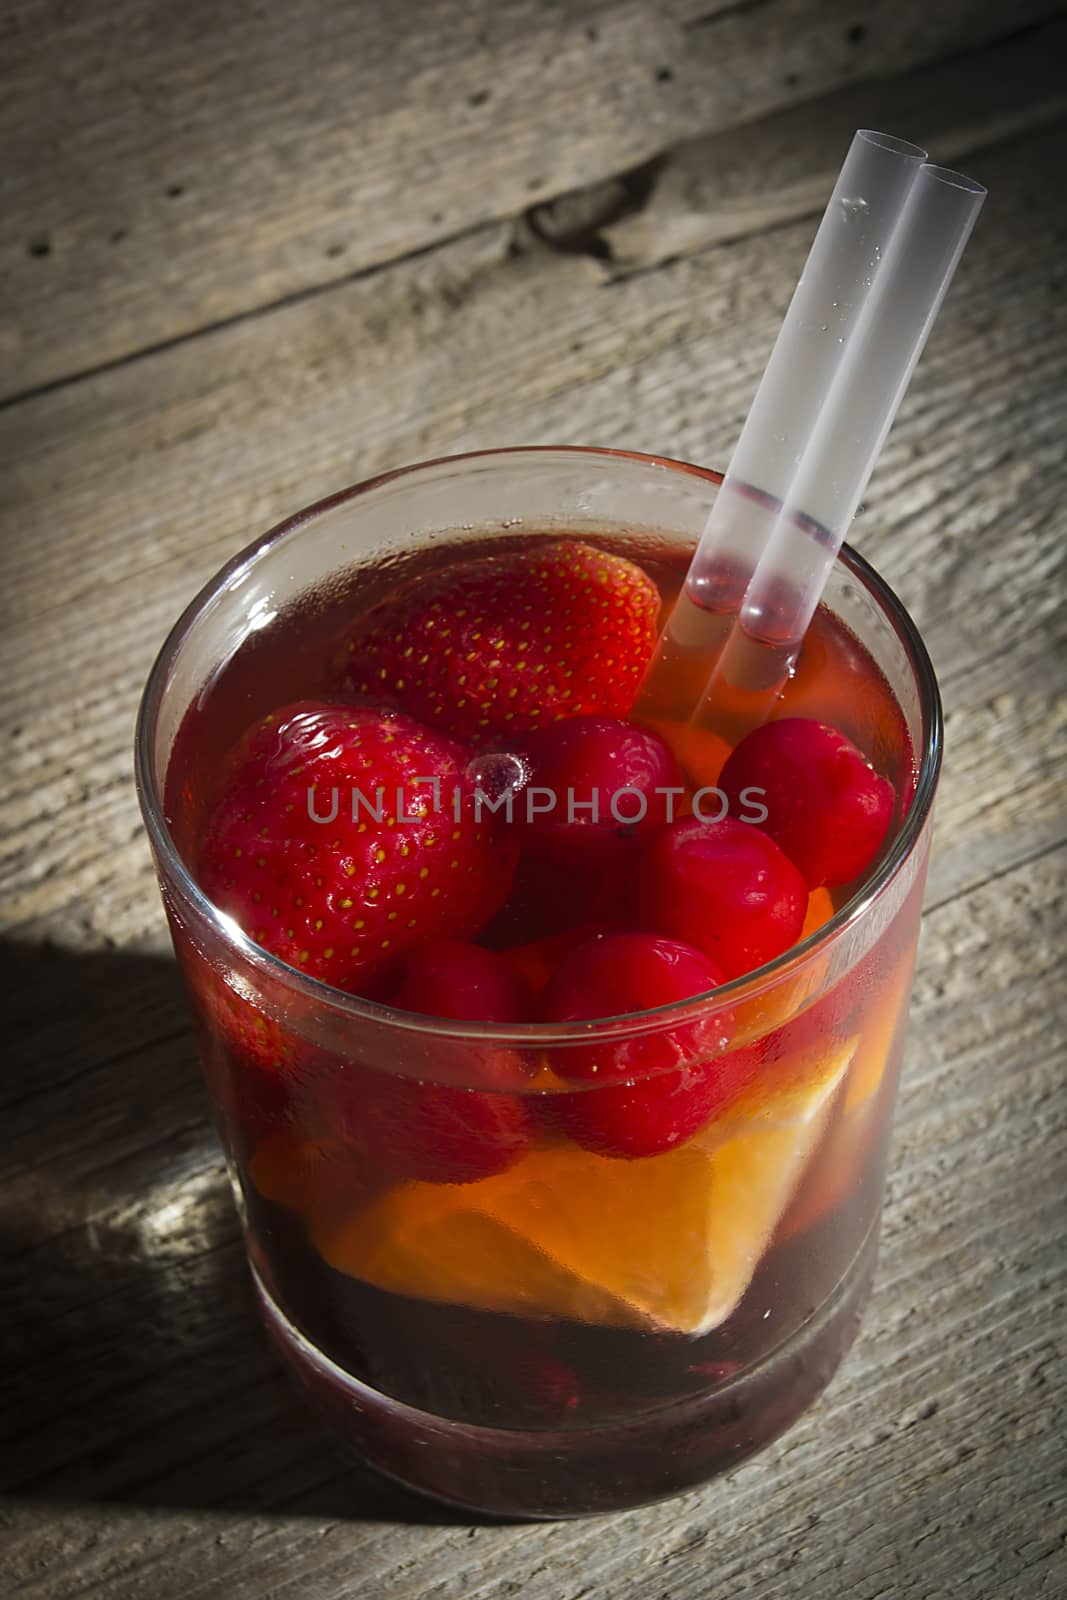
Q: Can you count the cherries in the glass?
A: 5